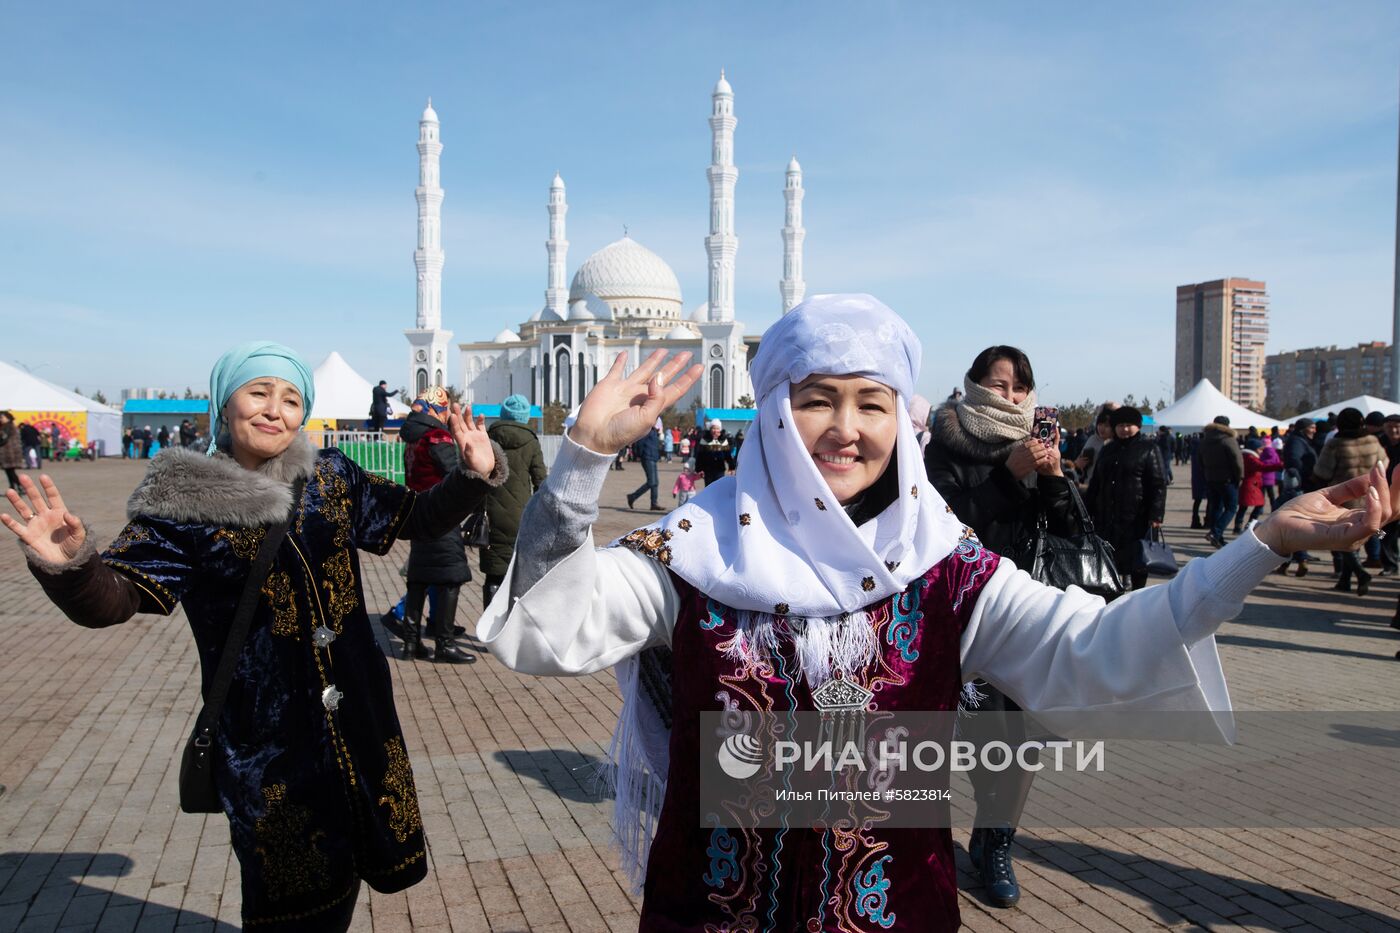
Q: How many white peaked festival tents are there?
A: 4